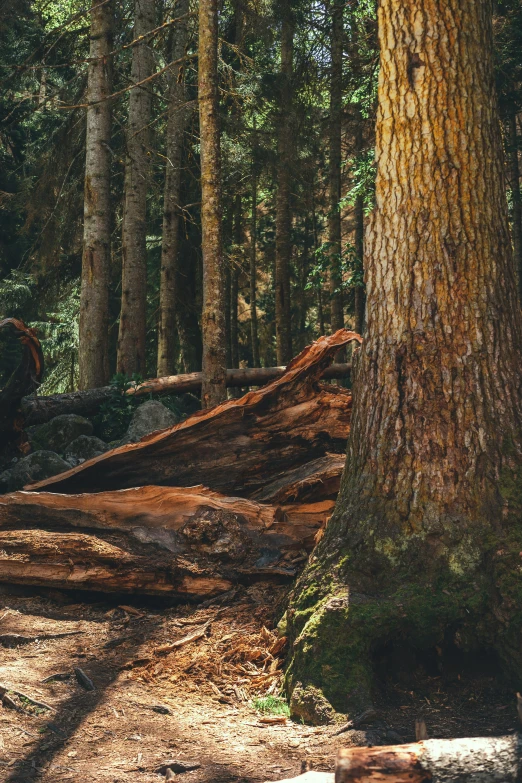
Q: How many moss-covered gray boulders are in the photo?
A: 4